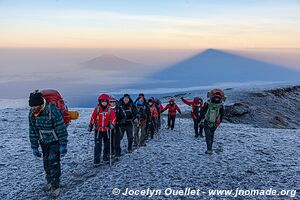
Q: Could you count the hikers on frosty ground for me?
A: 11